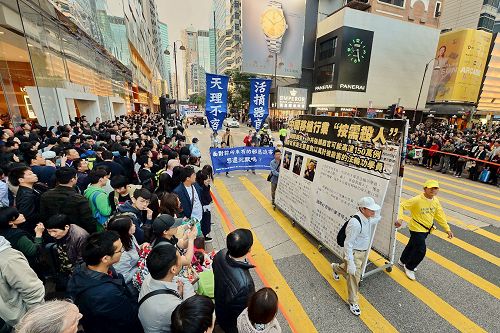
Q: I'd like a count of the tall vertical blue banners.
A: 2